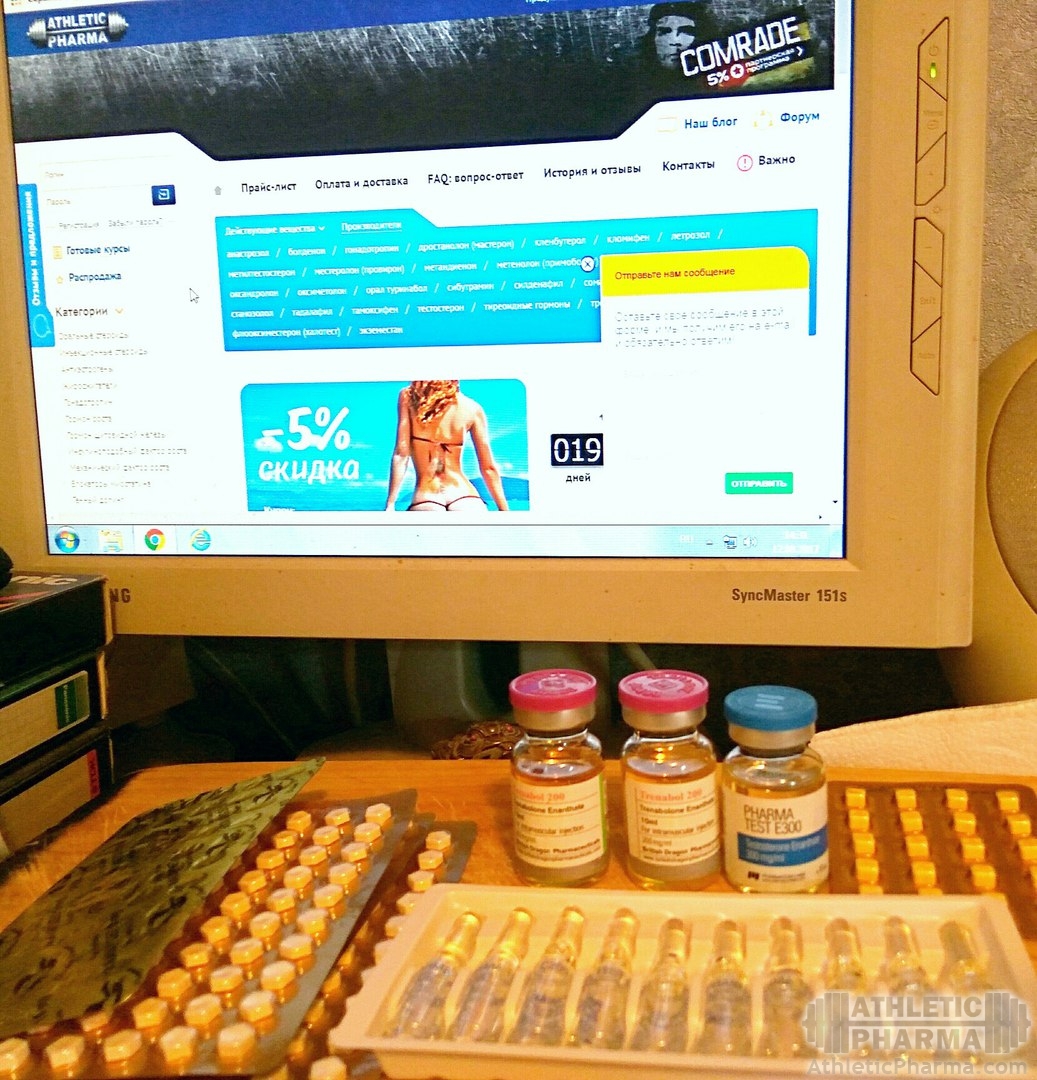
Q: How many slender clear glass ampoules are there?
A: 10